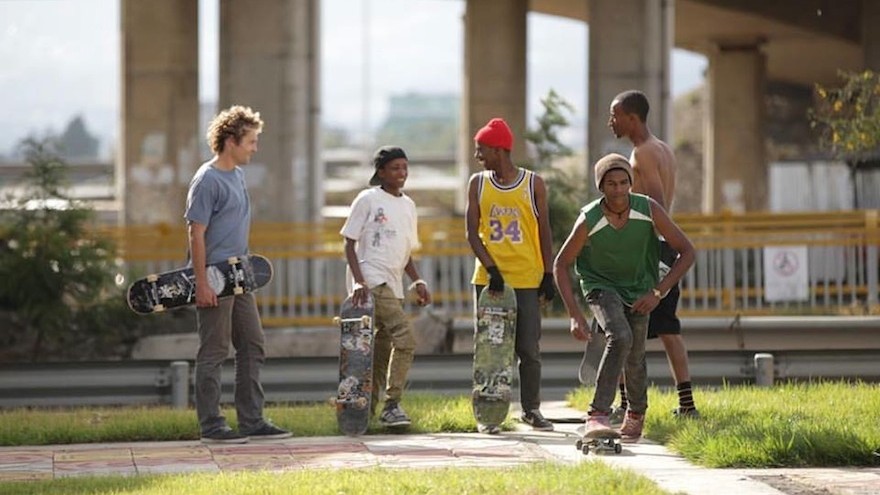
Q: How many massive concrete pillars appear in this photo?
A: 5